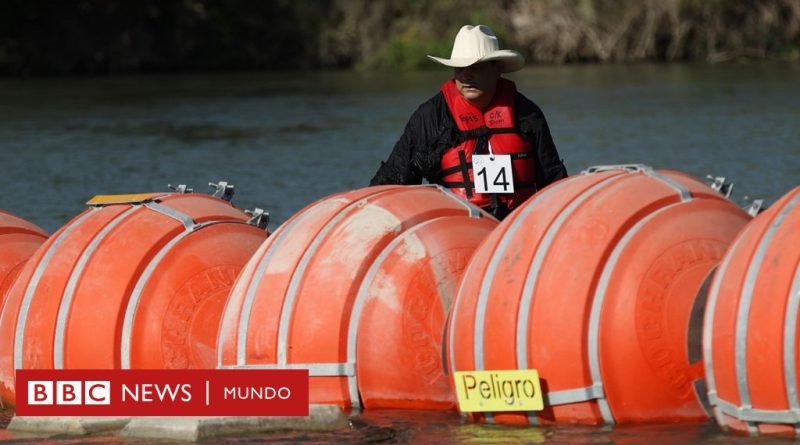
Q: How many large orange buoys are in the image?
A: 5